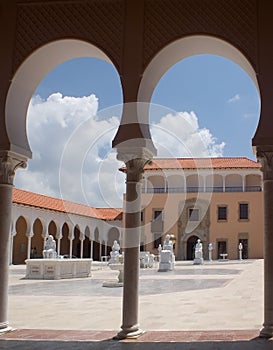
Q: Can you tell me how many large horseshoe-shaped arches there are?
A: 2